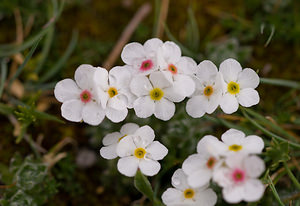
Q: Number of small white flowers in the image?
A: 13